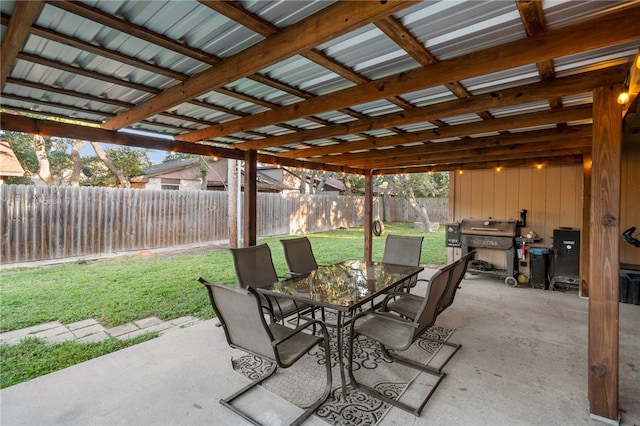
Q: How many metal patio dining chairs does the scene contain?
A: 6